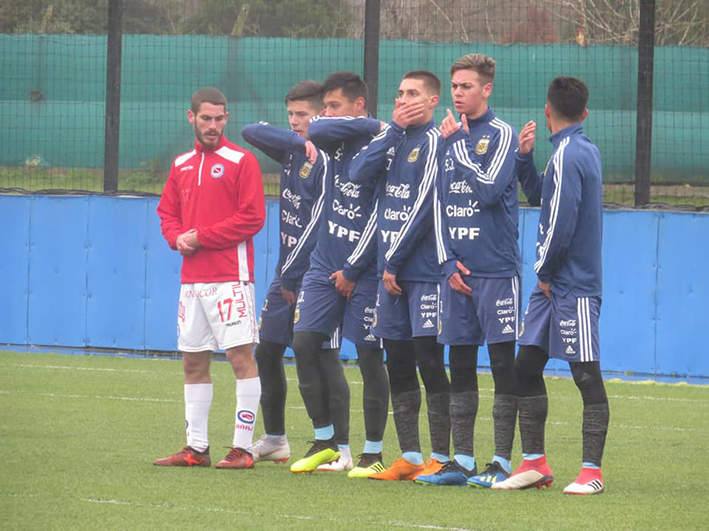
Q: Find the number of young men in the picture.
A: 6